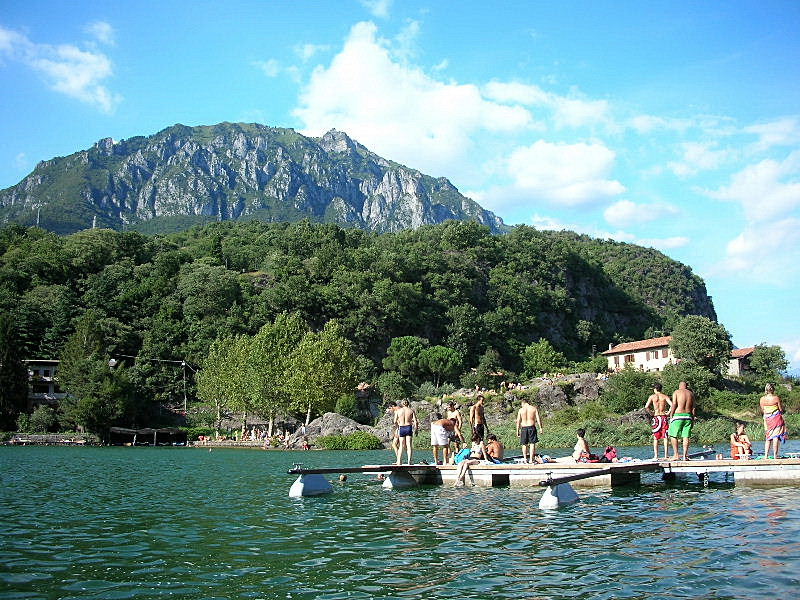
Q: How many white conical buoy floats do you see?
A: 3